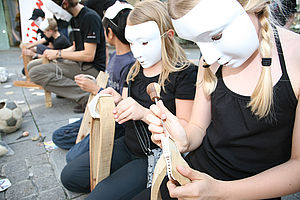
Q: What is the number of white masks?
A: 6